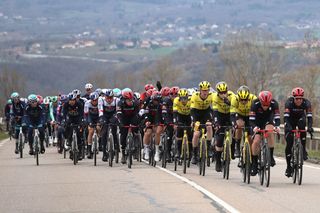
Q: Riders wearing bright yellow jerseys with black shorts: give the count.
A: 4